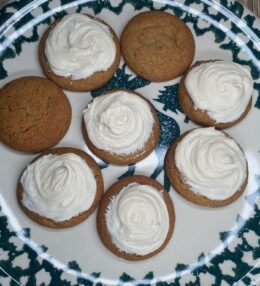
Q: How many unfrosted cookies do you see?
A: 2